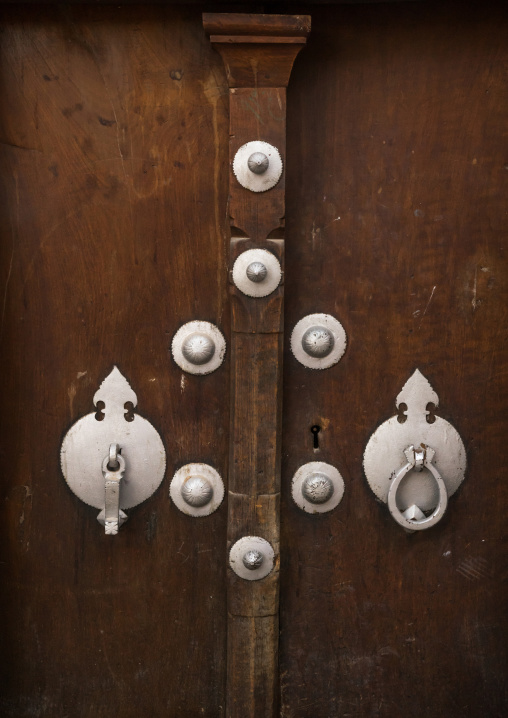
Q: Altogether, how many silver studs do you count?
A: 7